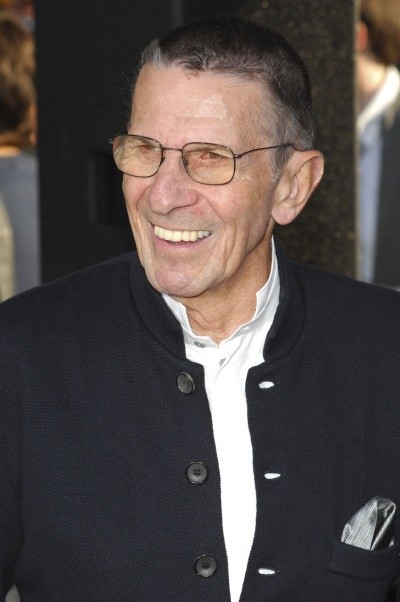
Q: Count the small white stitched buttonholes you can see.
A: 3